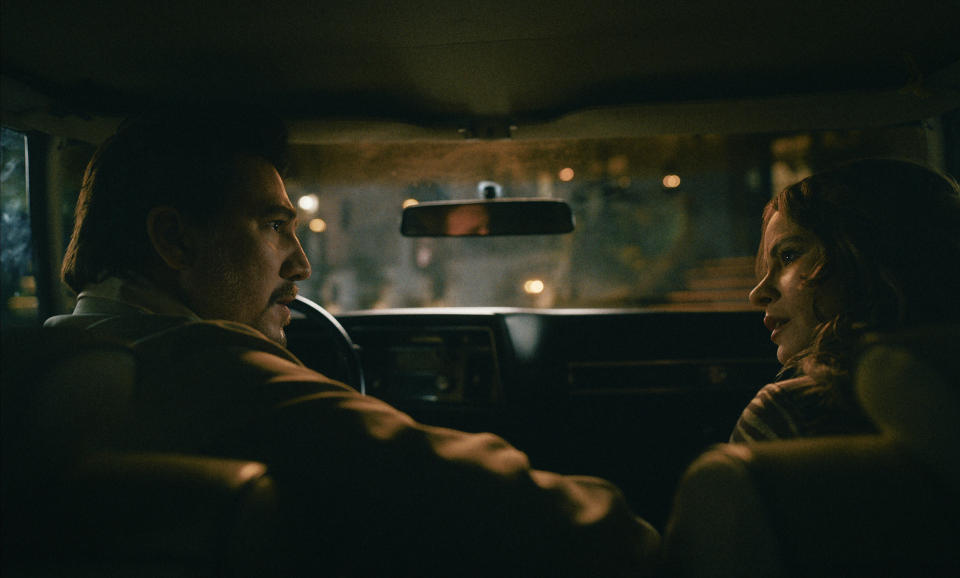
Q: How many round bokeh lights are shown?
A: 6